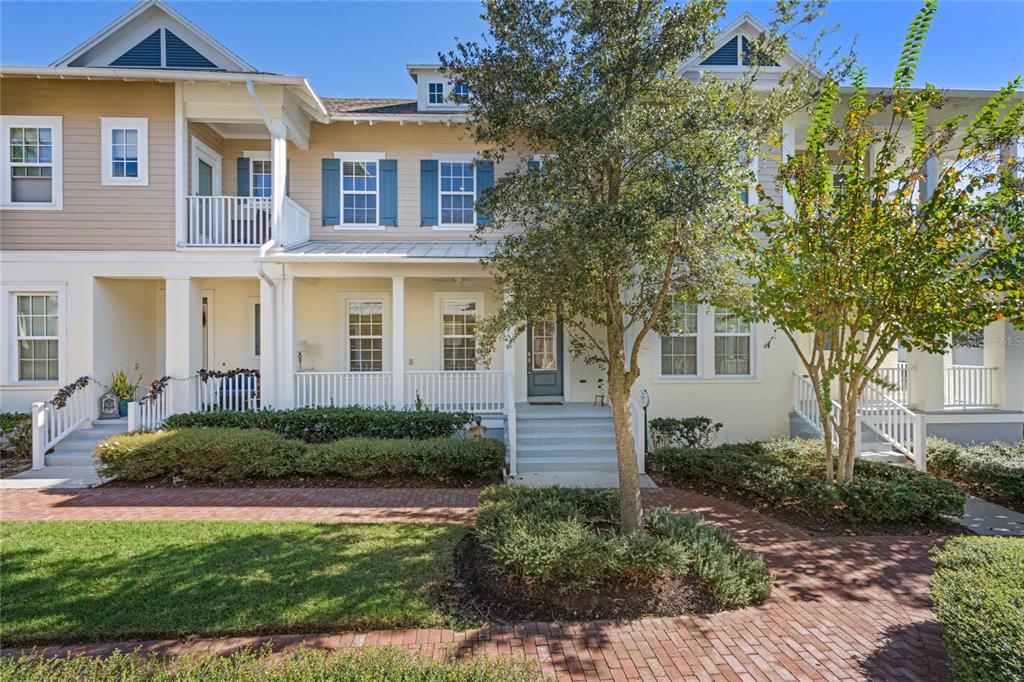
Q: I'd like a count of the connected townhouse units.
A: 3